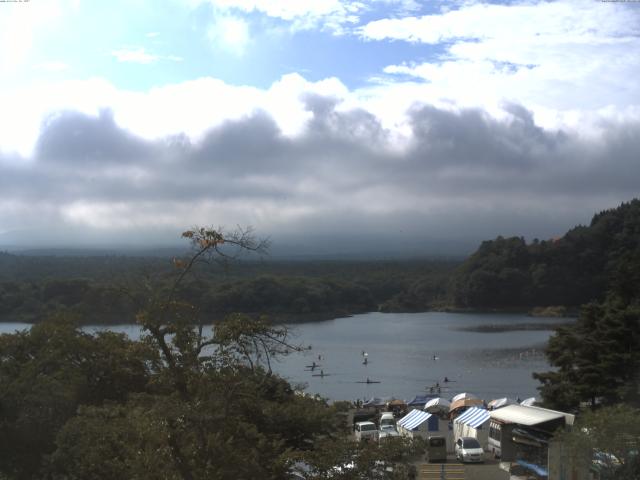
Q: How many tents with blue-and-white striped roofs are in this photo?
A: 2